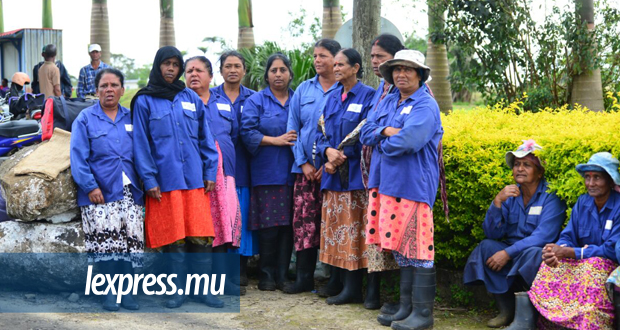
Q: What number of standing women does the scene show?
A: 9